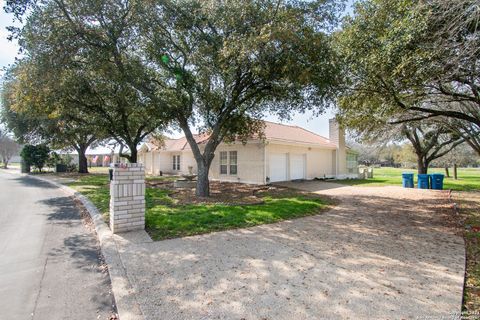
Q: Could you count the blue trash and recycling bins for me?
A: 3